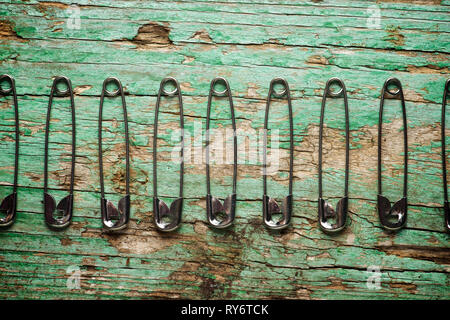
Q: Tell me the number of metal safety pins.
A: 9